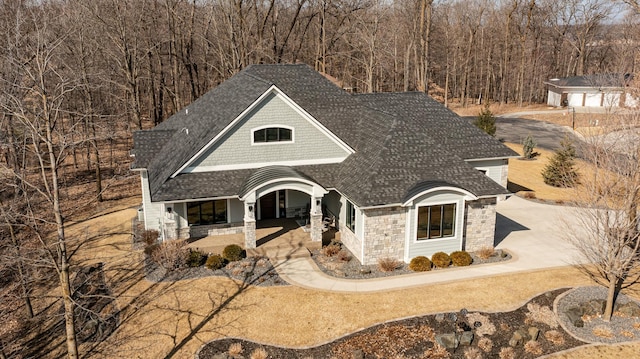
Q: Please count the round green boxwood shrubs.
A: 6